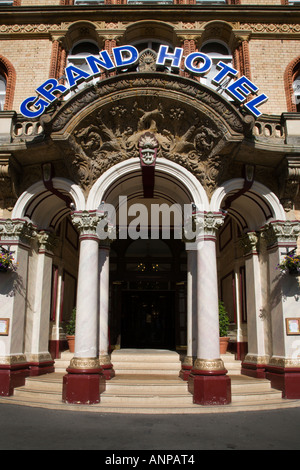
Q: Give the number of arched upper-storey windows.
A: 5